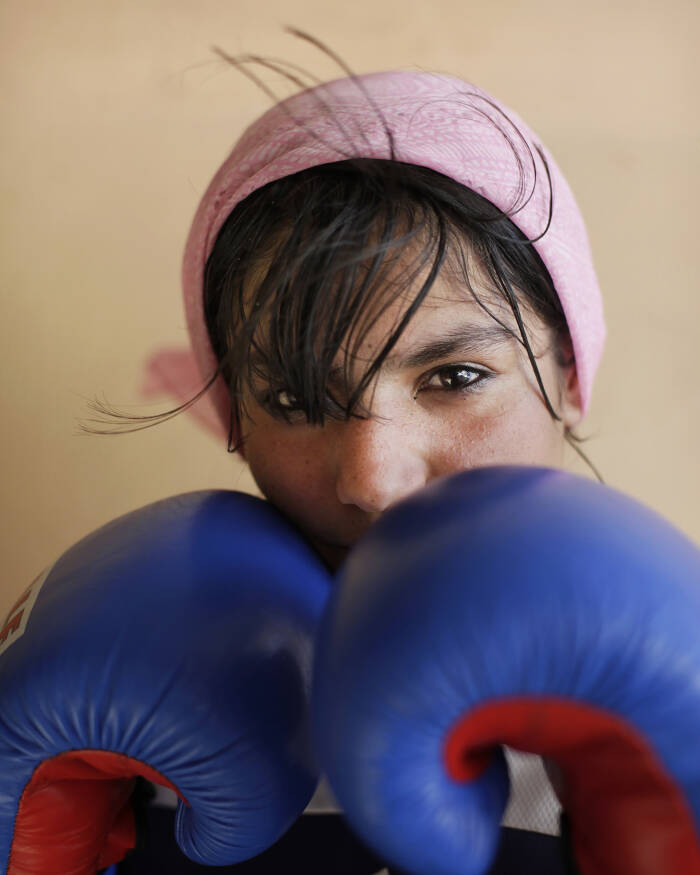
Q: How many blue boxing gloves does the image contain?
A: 2